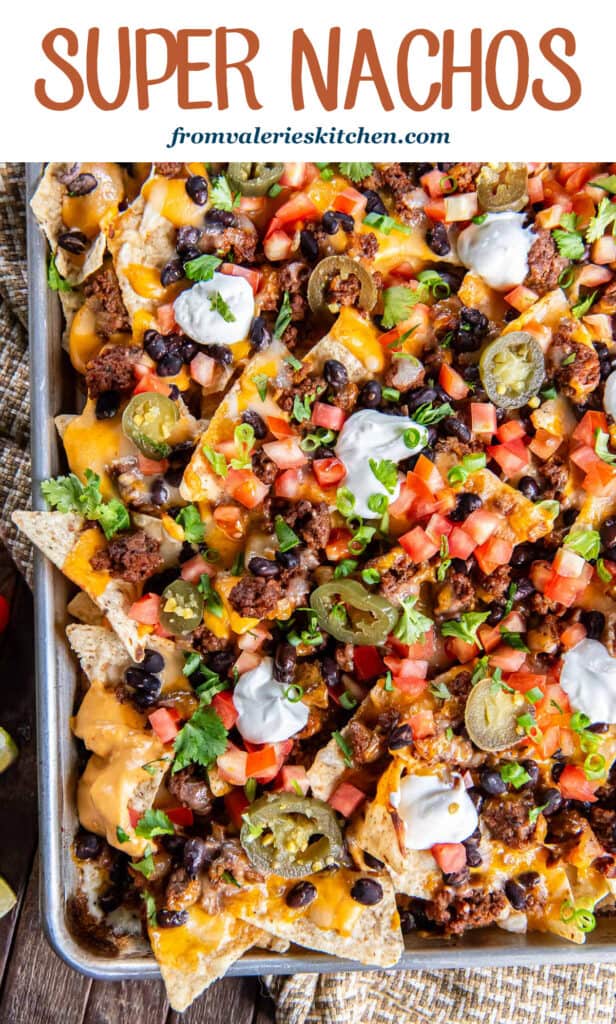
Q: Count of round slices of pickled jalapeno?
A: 9